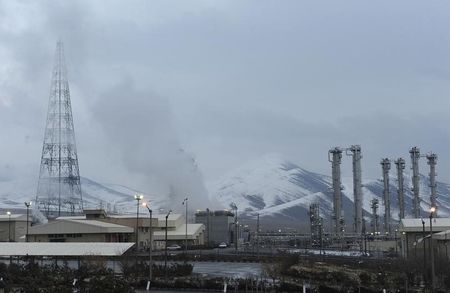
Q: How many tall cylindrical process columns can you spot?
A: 6